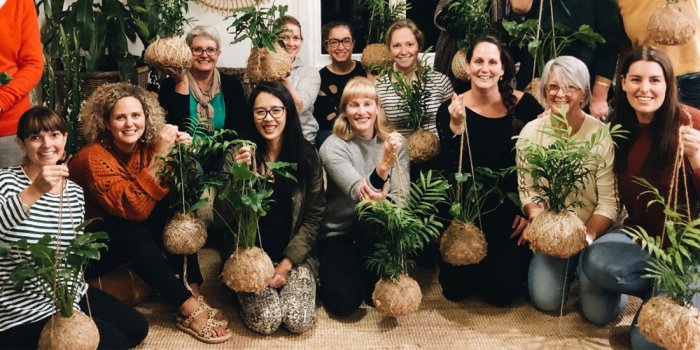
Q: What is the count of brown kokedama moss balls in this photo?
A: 14